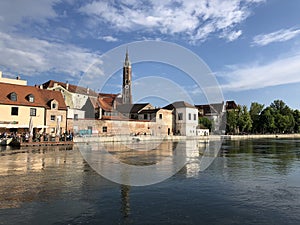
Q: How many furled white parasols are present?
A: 2